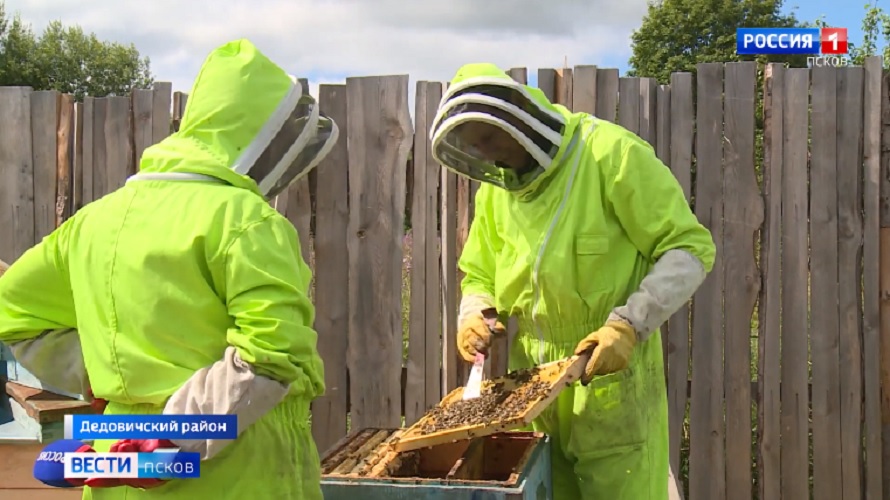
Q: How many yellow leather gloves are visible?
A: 2